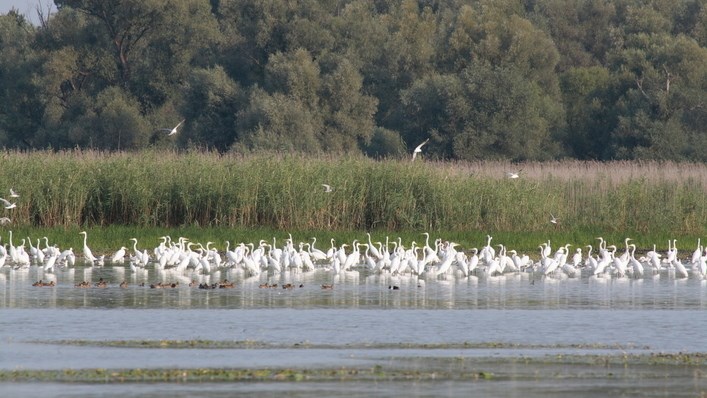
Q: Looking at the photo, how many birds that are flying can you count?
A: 8